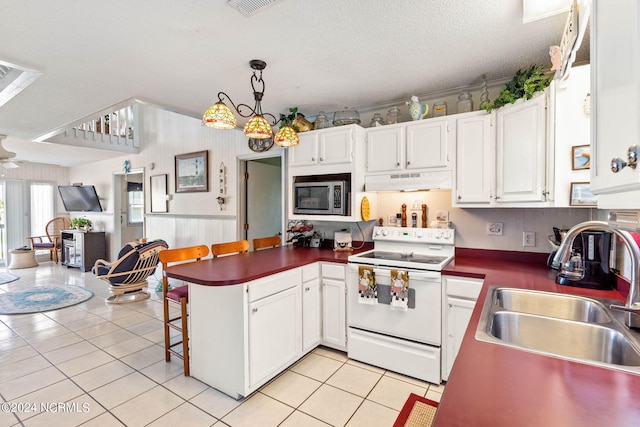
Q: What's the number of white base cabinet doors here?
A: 4